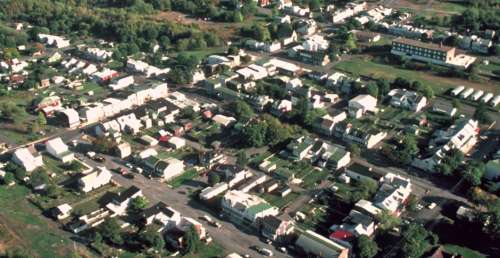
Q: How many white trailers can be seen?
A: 5